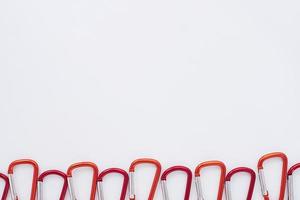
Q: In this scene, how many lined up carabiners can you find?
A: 11